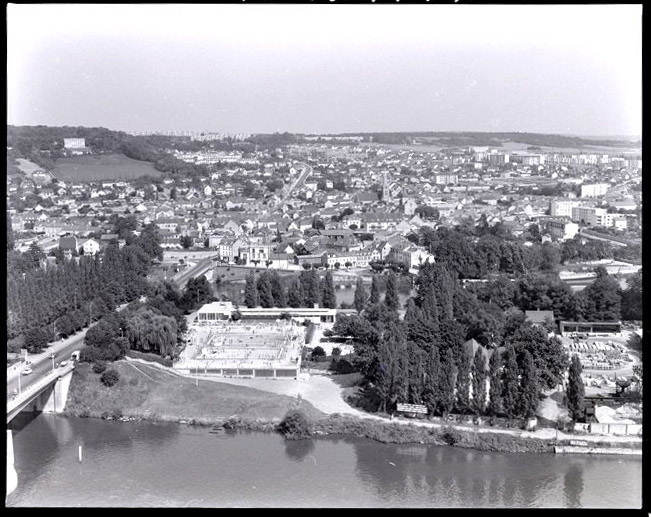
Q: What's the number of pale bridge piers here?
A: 2